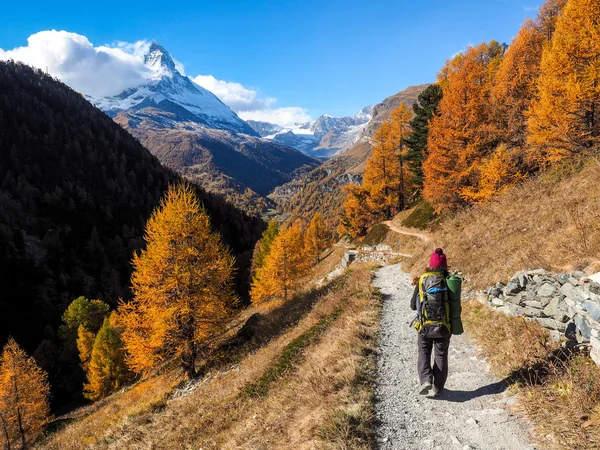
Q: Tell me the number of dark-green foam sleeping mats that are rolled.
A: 1